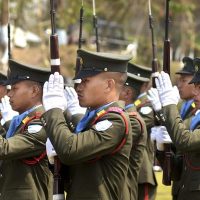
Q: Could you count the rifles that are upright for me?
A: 6